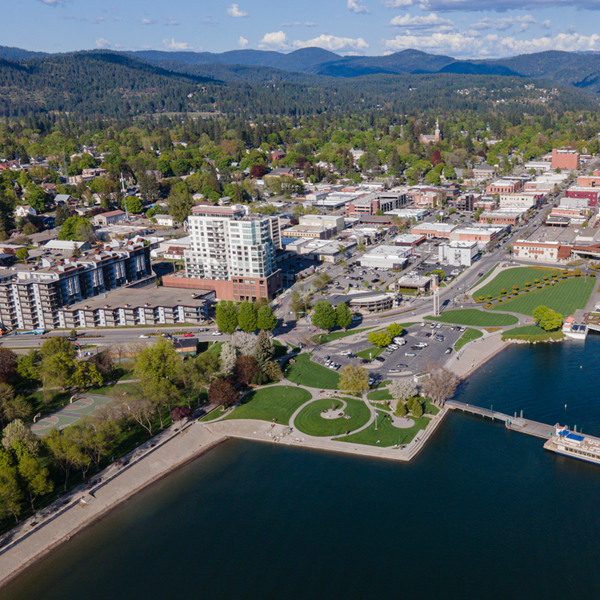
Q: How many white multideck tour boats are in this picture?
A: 1